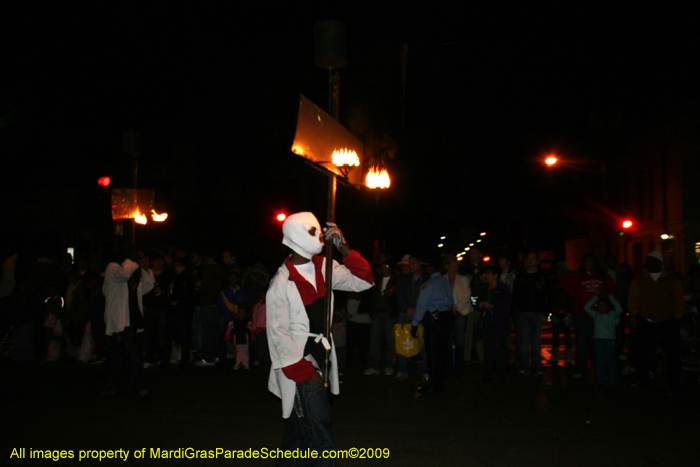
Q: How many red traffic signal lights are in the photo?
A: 3